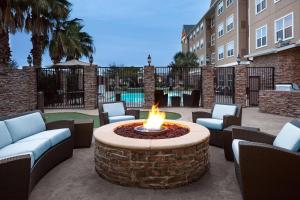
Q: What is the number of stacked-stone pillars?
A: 5